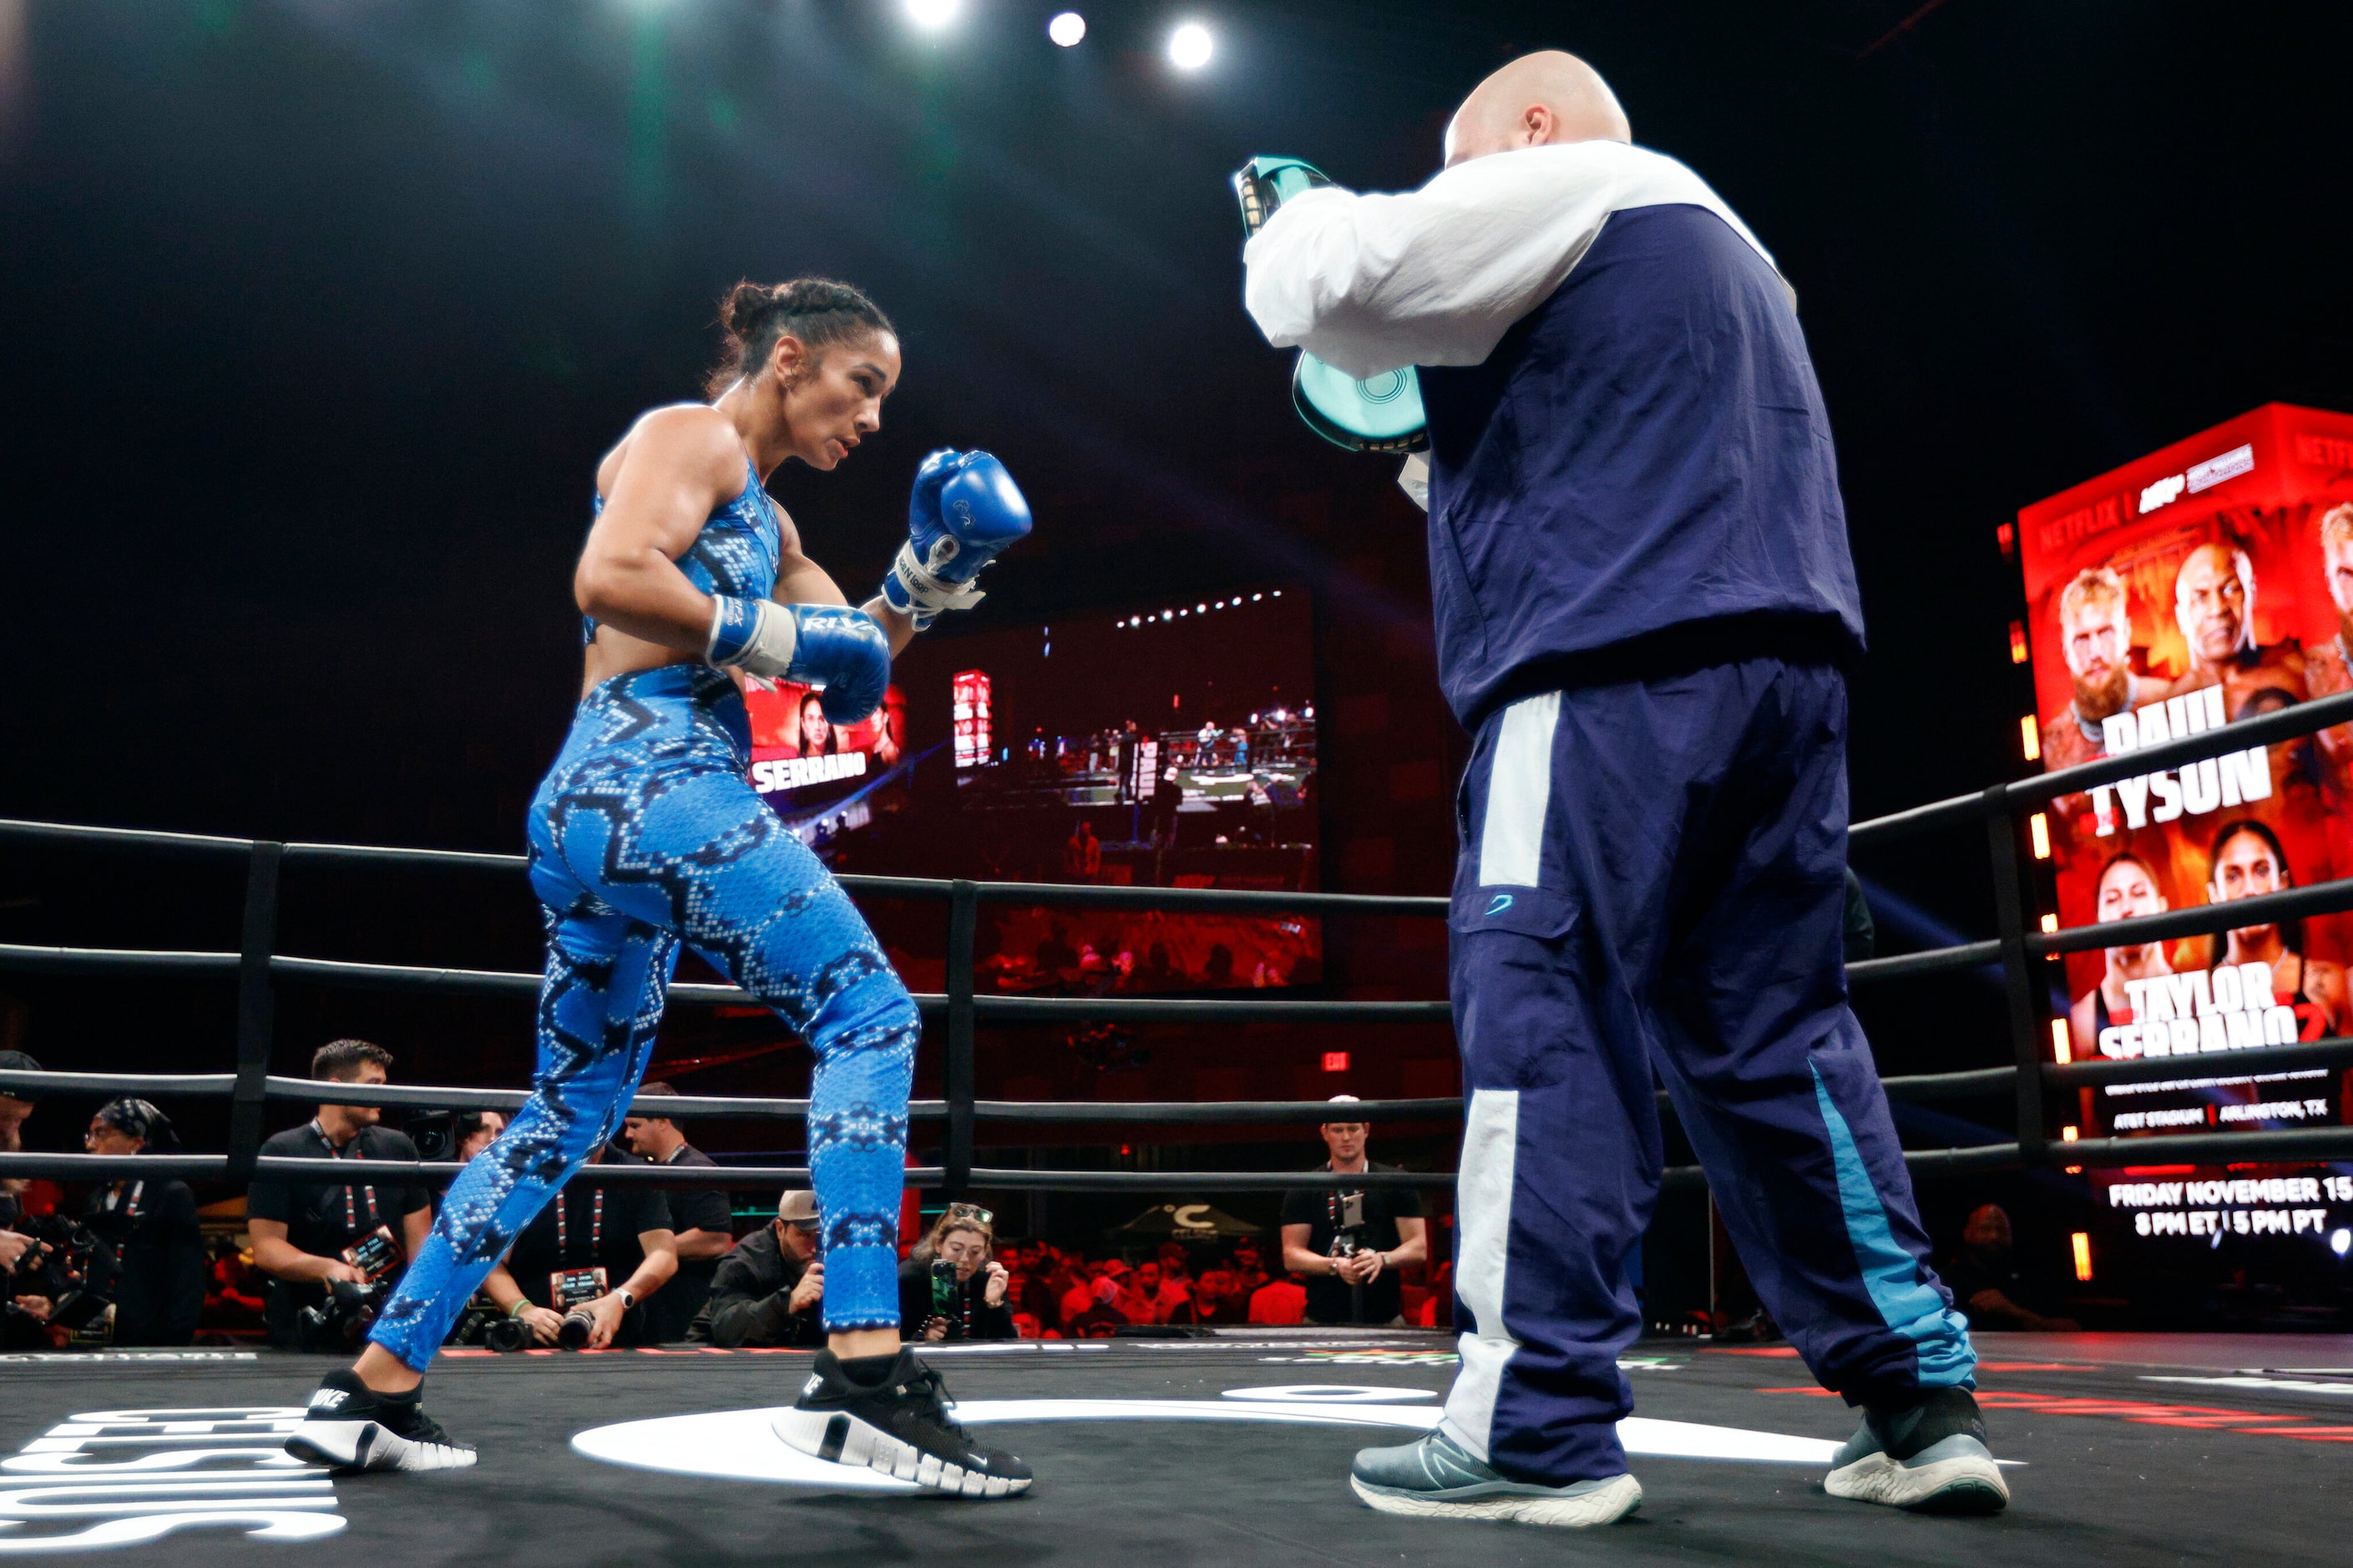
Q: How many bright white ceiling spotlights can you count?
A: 3